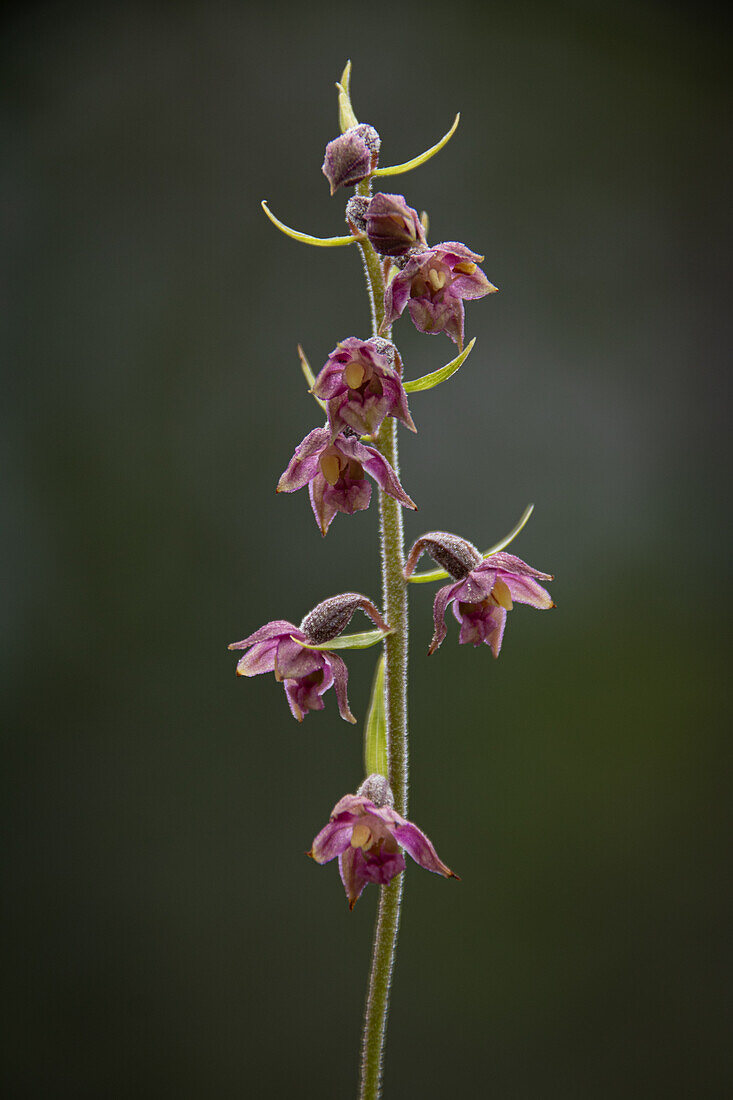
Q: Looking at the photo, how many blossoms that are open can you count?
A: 6